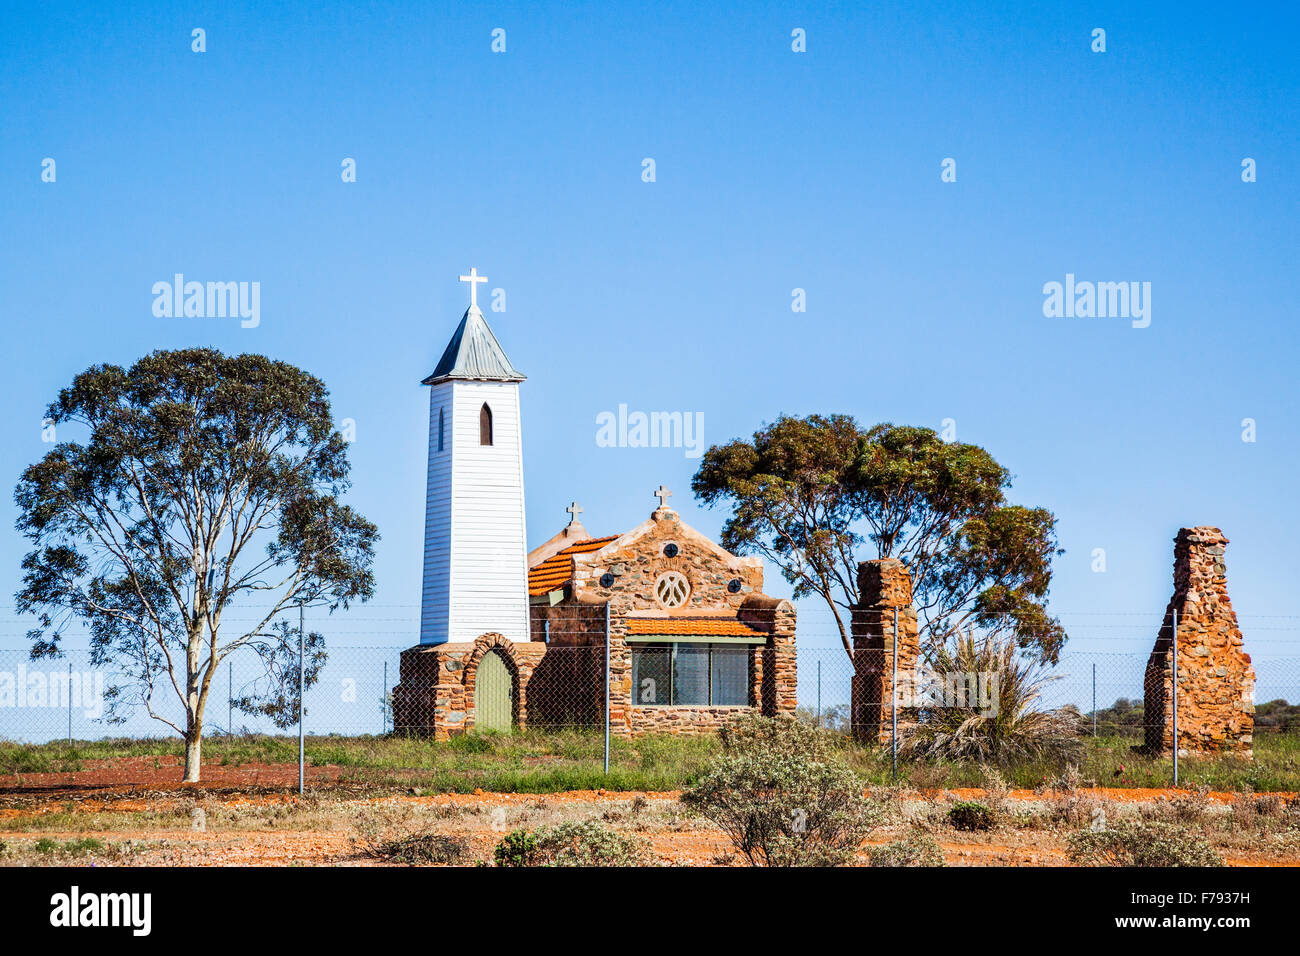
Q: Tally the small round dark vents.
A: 3